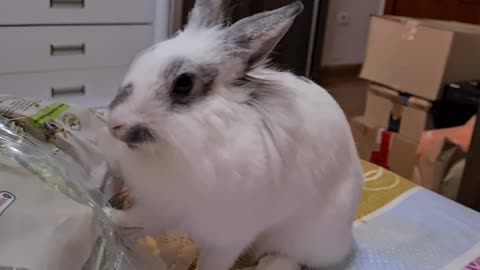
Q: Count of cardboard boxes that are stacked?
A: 3